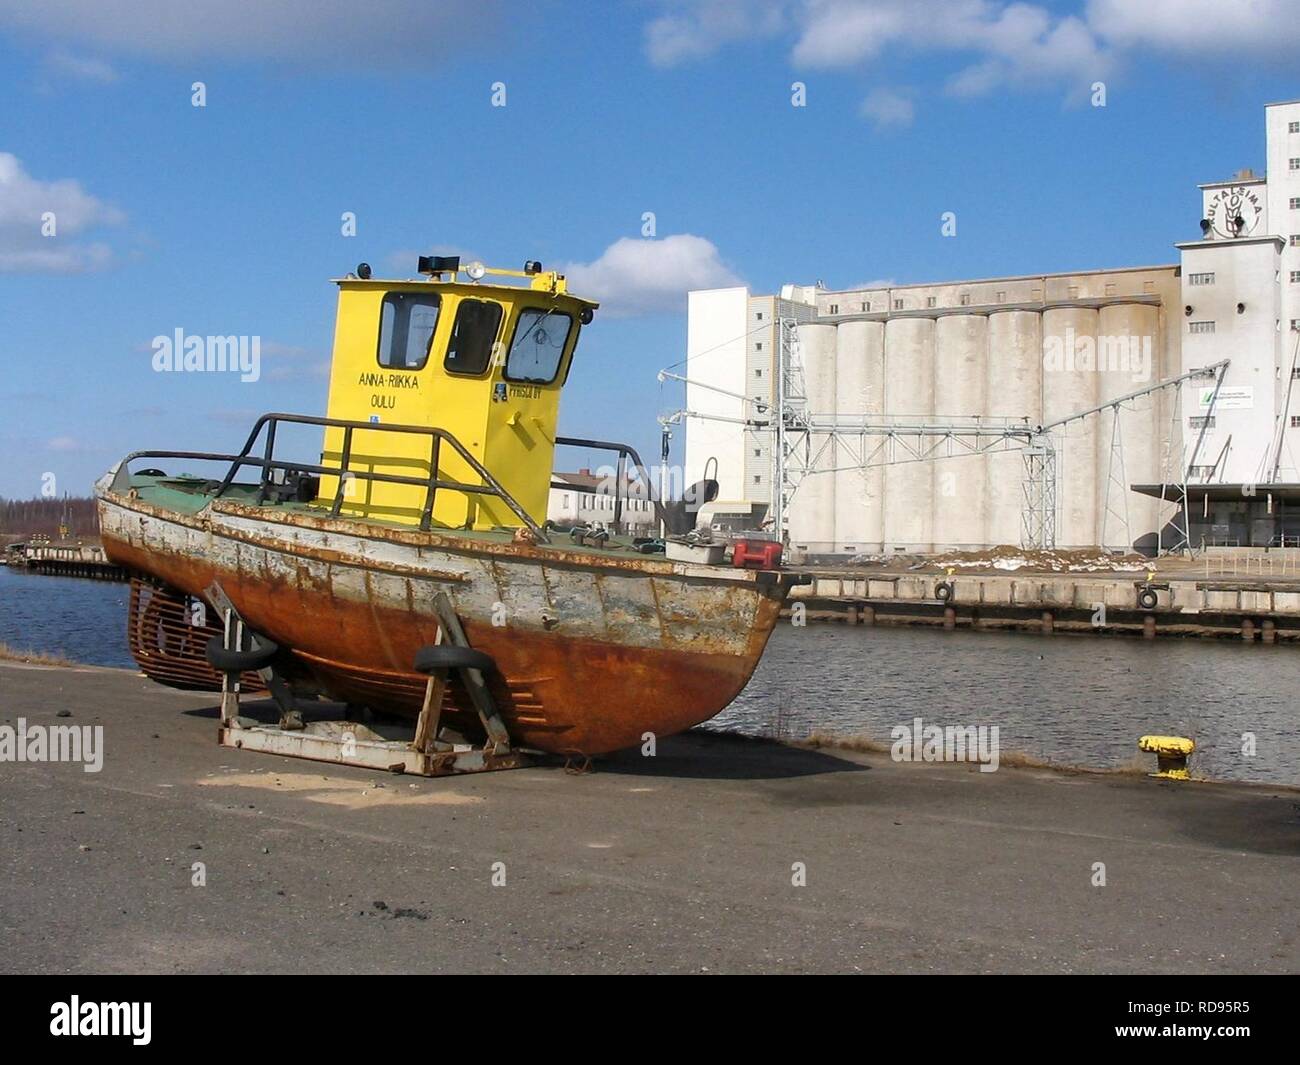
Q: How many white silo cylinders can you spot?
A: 7